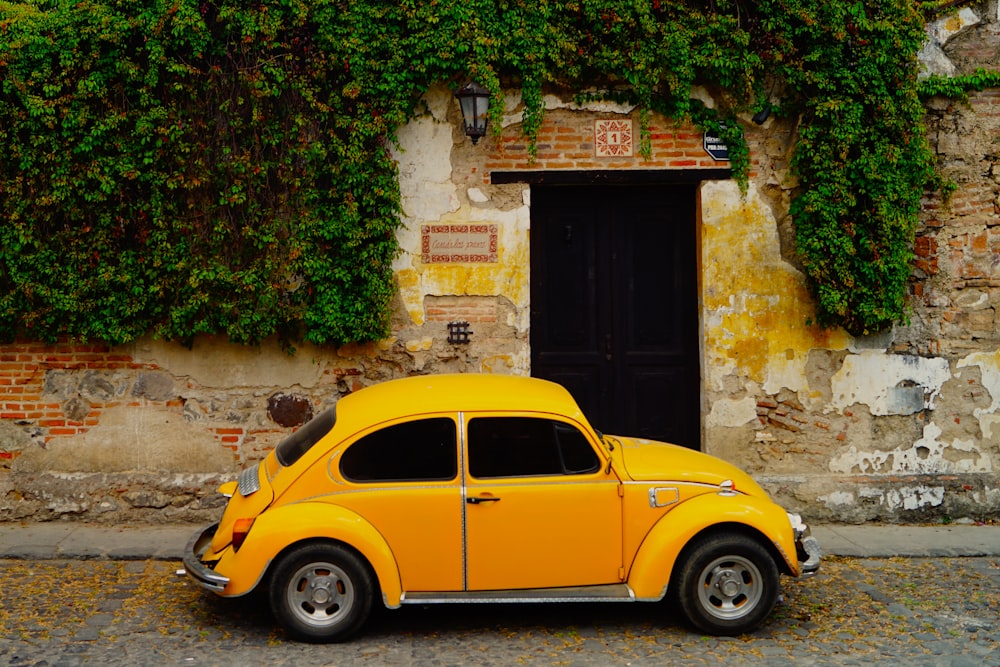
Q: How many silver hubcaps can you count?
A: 2